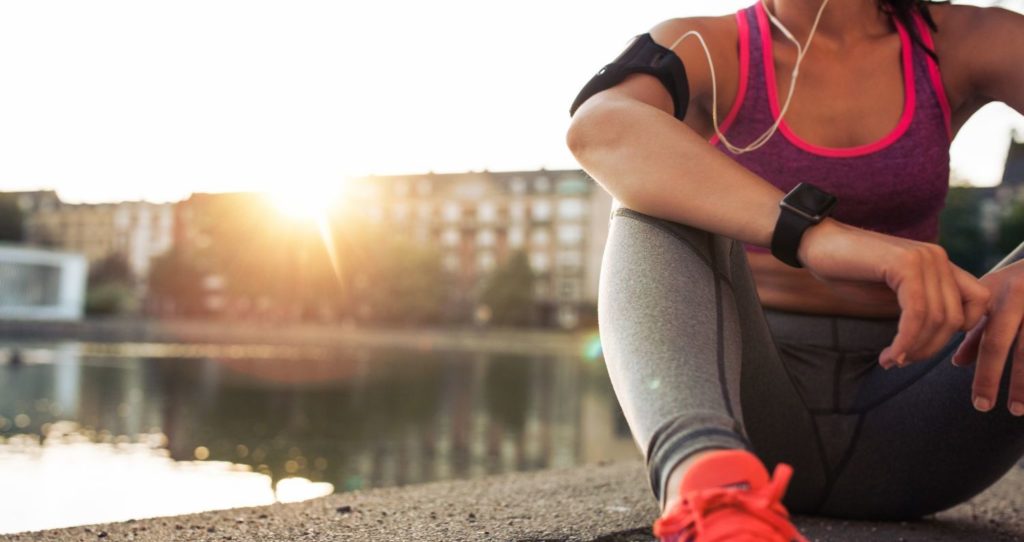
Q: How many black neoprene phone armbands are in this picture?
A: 1